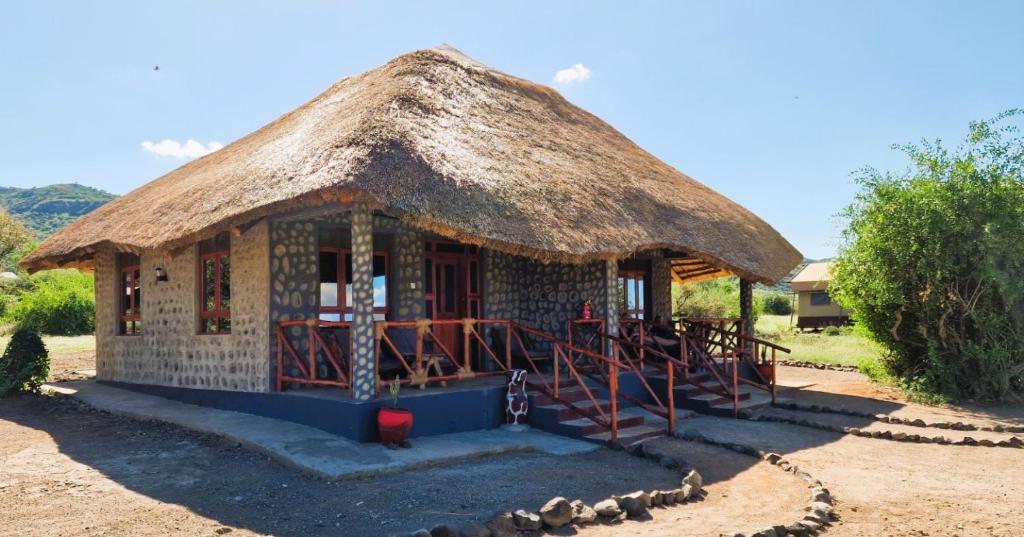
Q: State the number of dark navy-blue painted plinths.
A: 1